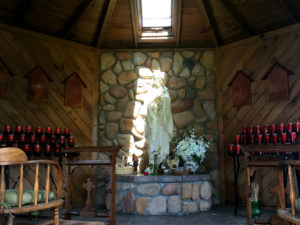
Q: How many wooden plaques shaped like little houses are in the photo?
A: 5